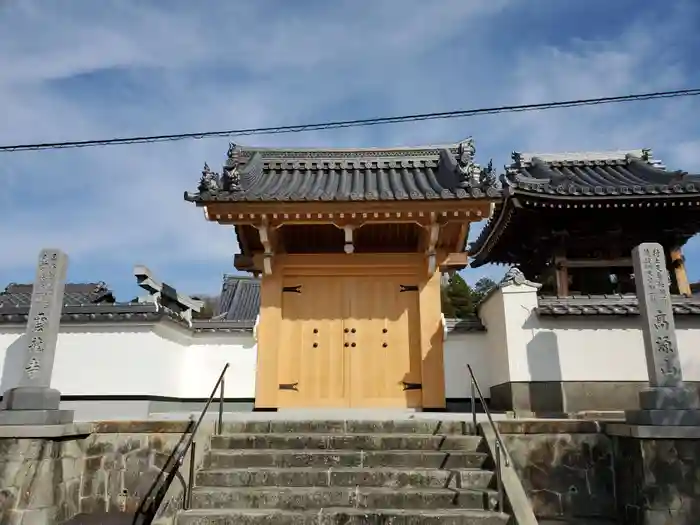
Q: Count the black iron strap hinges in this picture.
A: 4